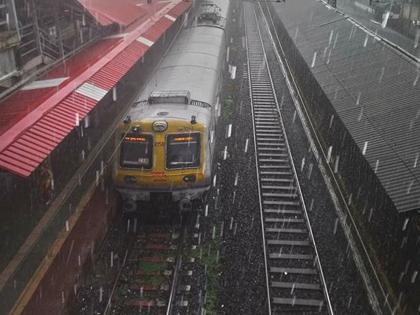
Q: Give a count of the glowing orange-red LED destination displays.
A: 2